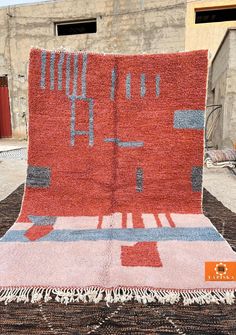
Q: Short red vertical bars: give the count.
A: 5